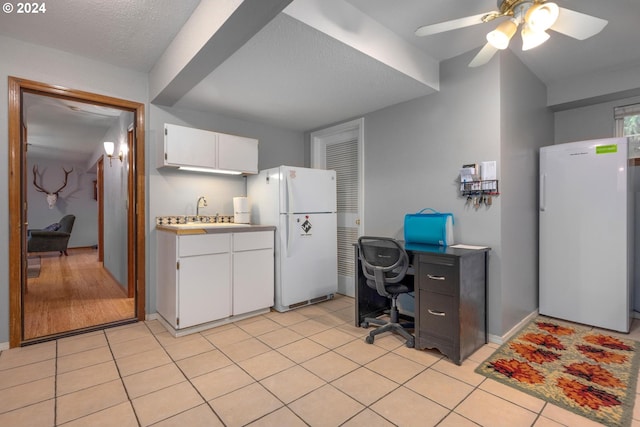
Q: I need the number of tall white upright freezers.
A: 1